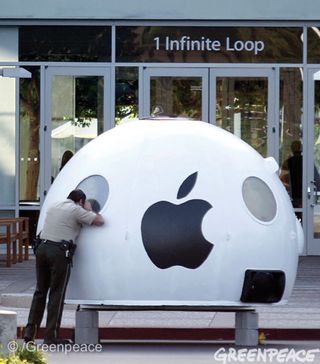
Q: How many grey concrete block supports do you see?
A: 2